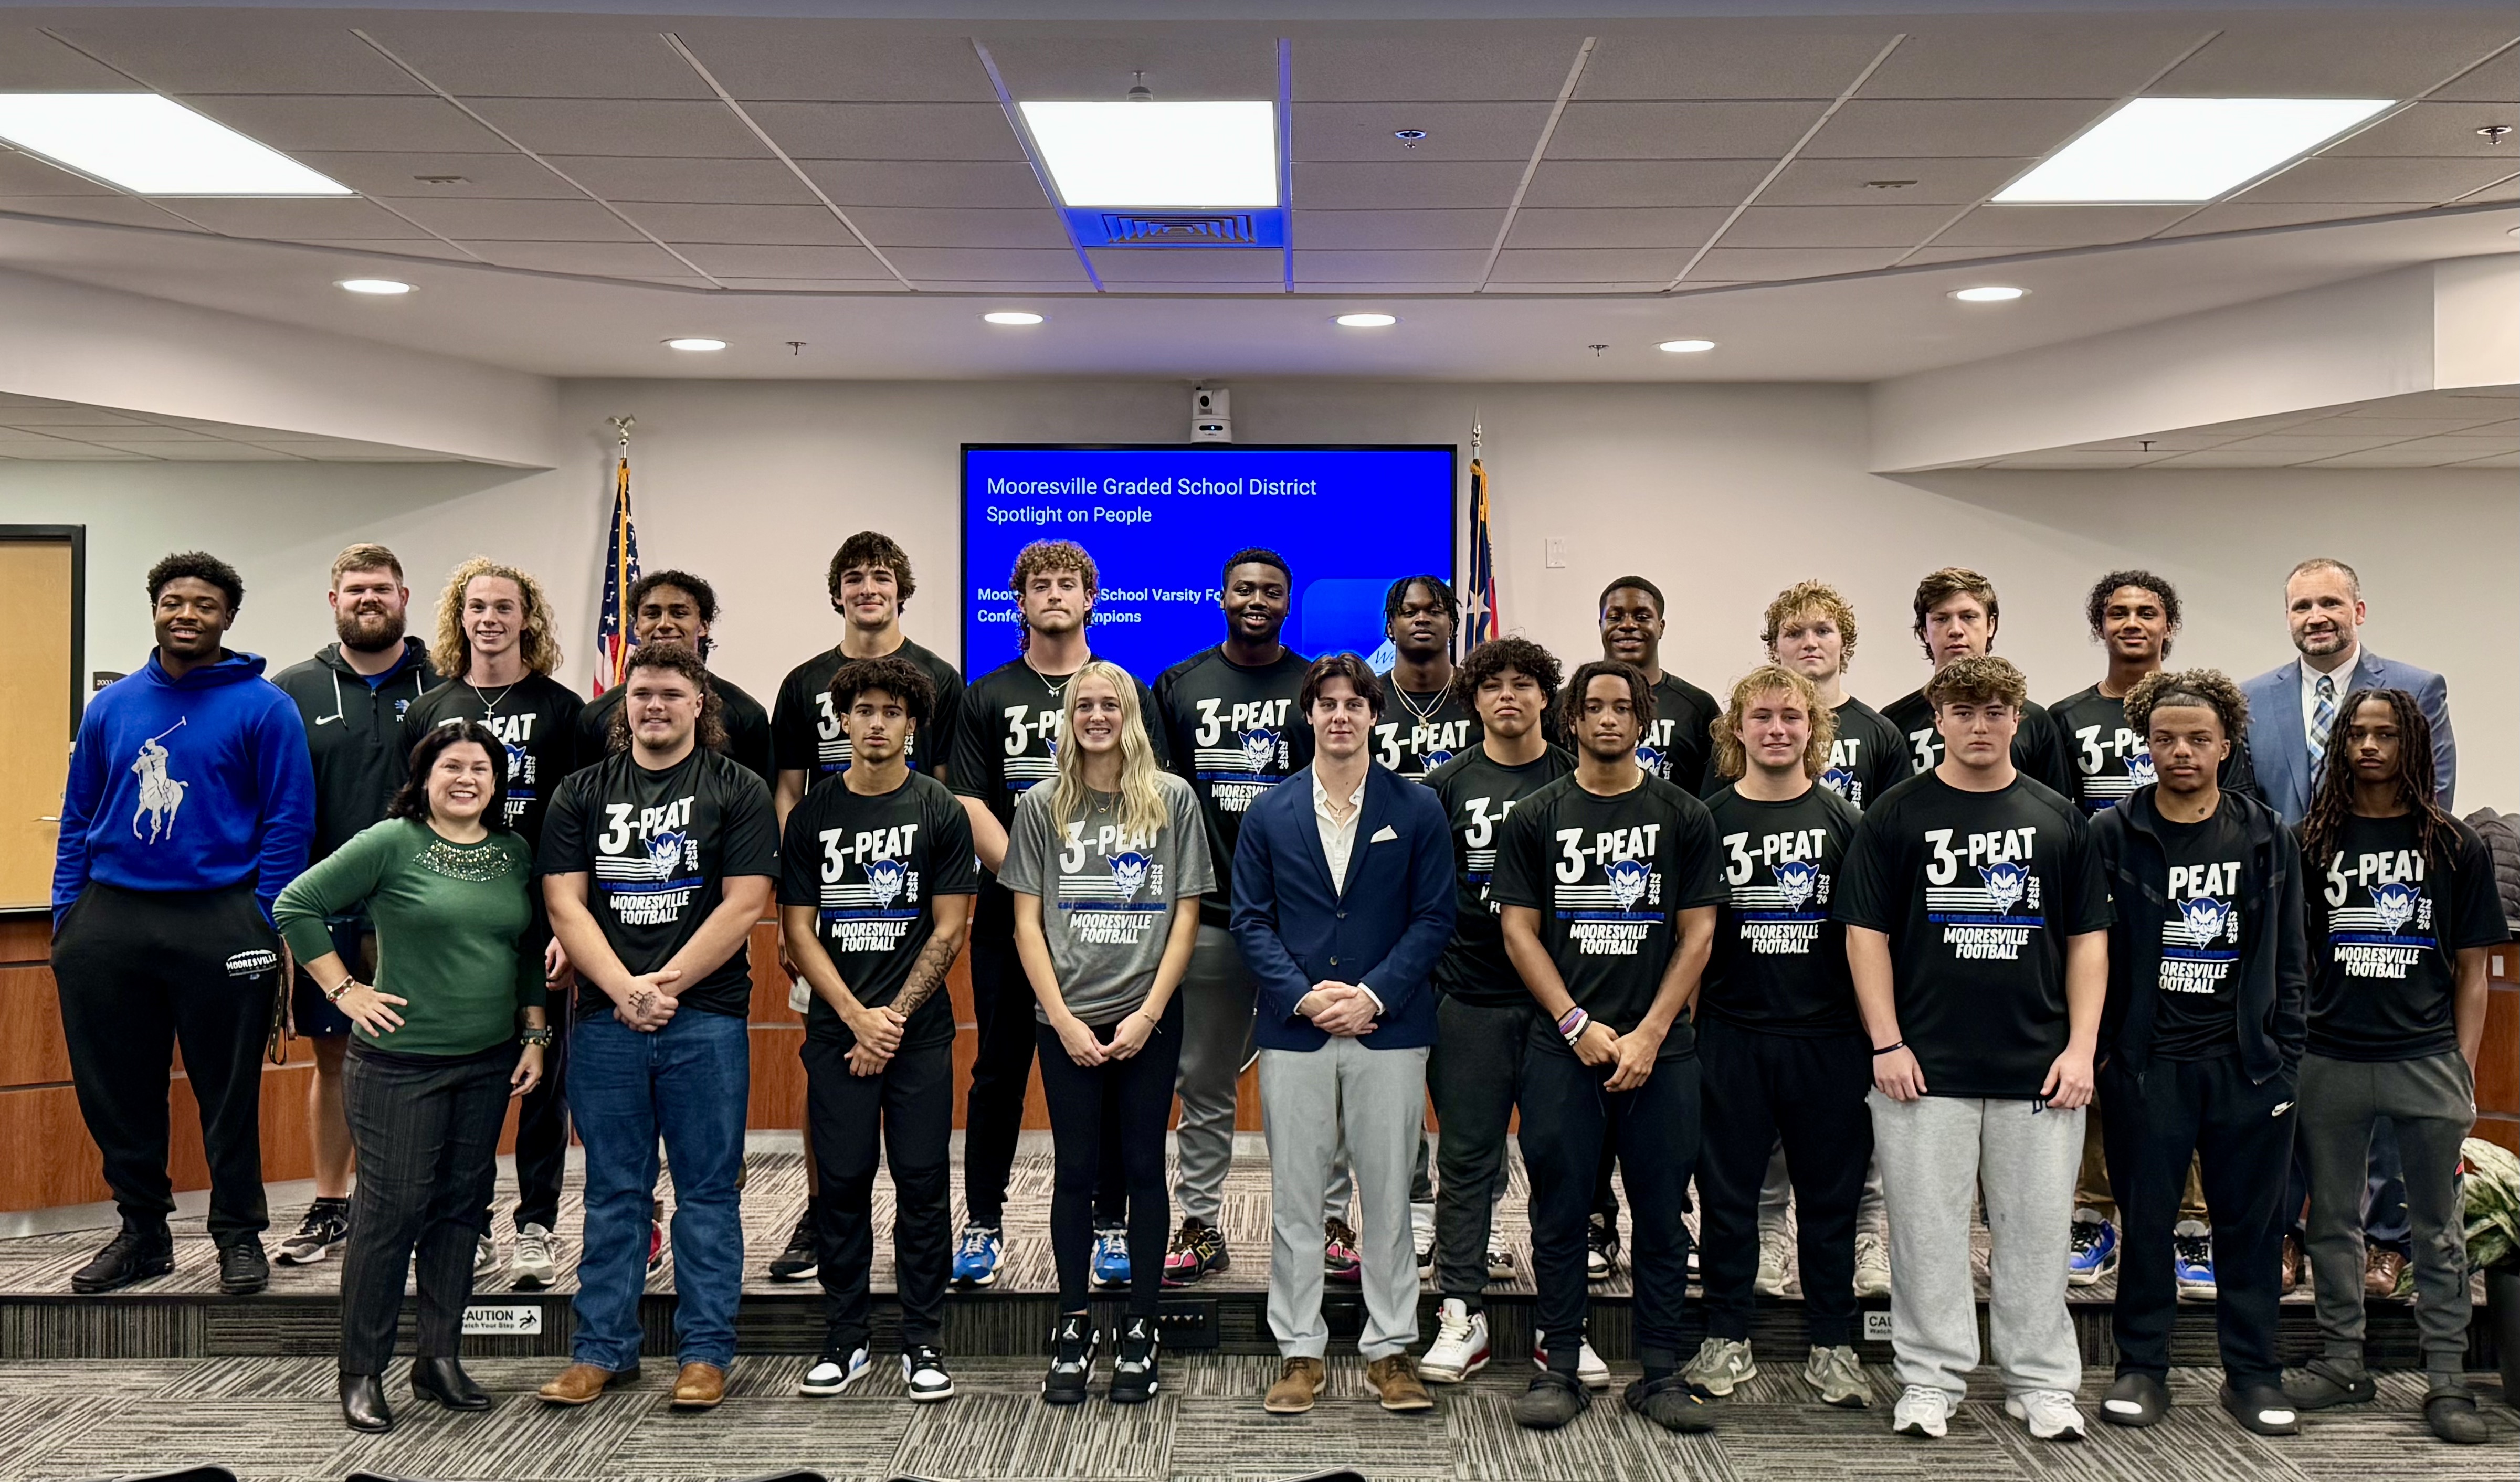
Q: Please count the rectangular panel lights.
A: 3